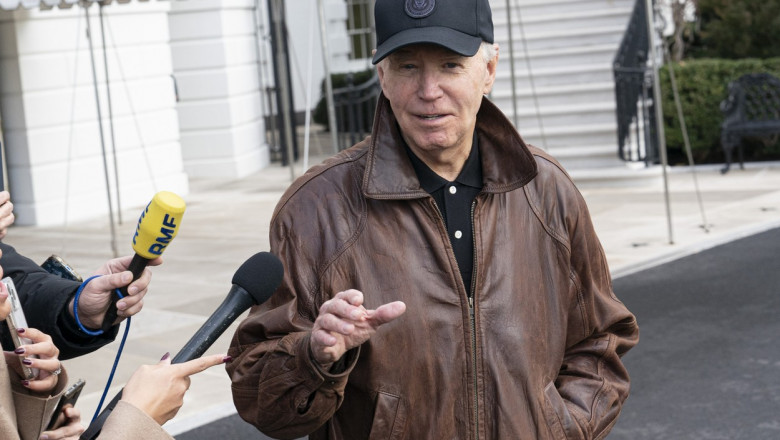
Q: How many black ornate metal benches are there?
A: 1